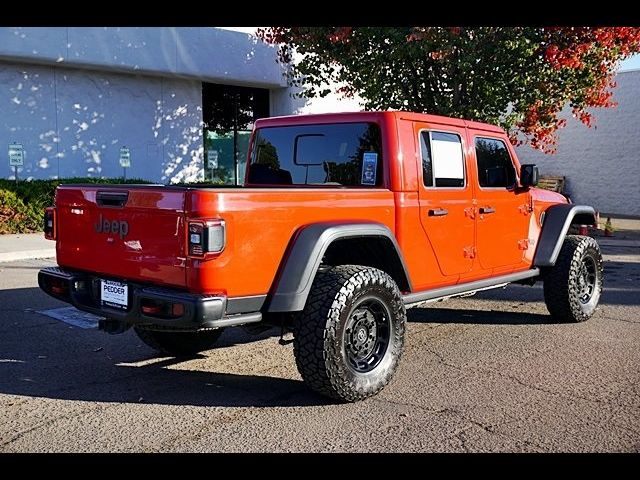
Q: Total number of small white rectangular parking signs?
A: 3